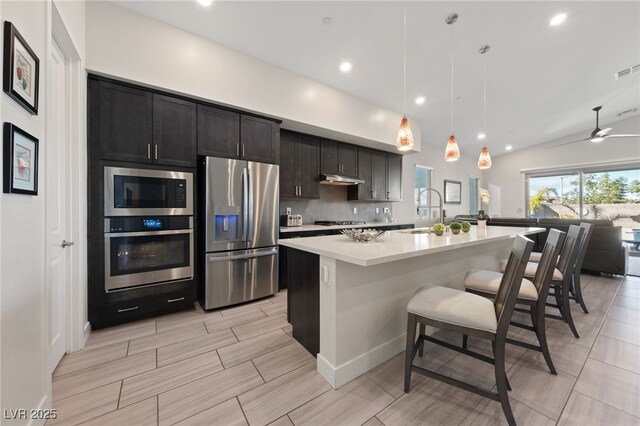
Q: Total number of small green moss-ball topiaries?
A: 3